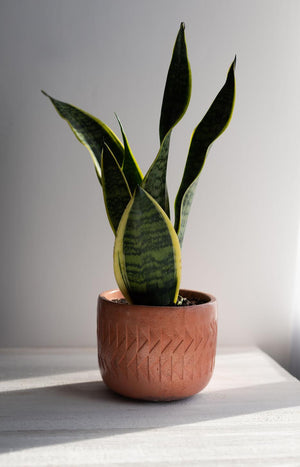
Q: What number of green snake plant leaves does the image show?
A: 6